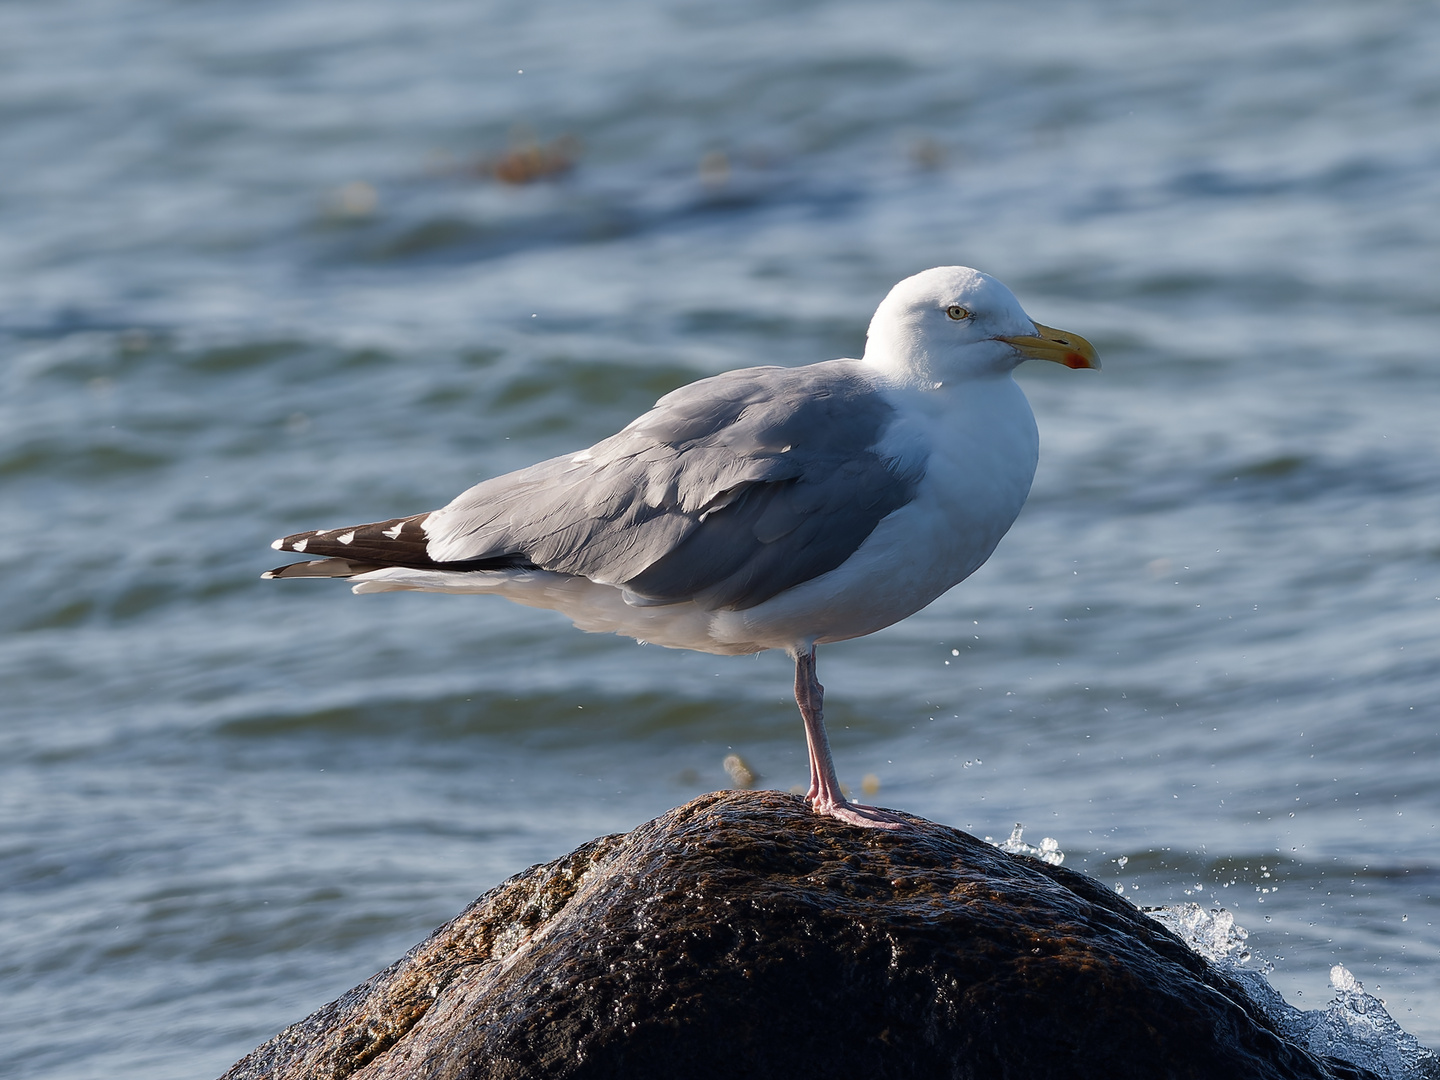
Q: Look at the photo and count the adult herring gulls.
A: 1